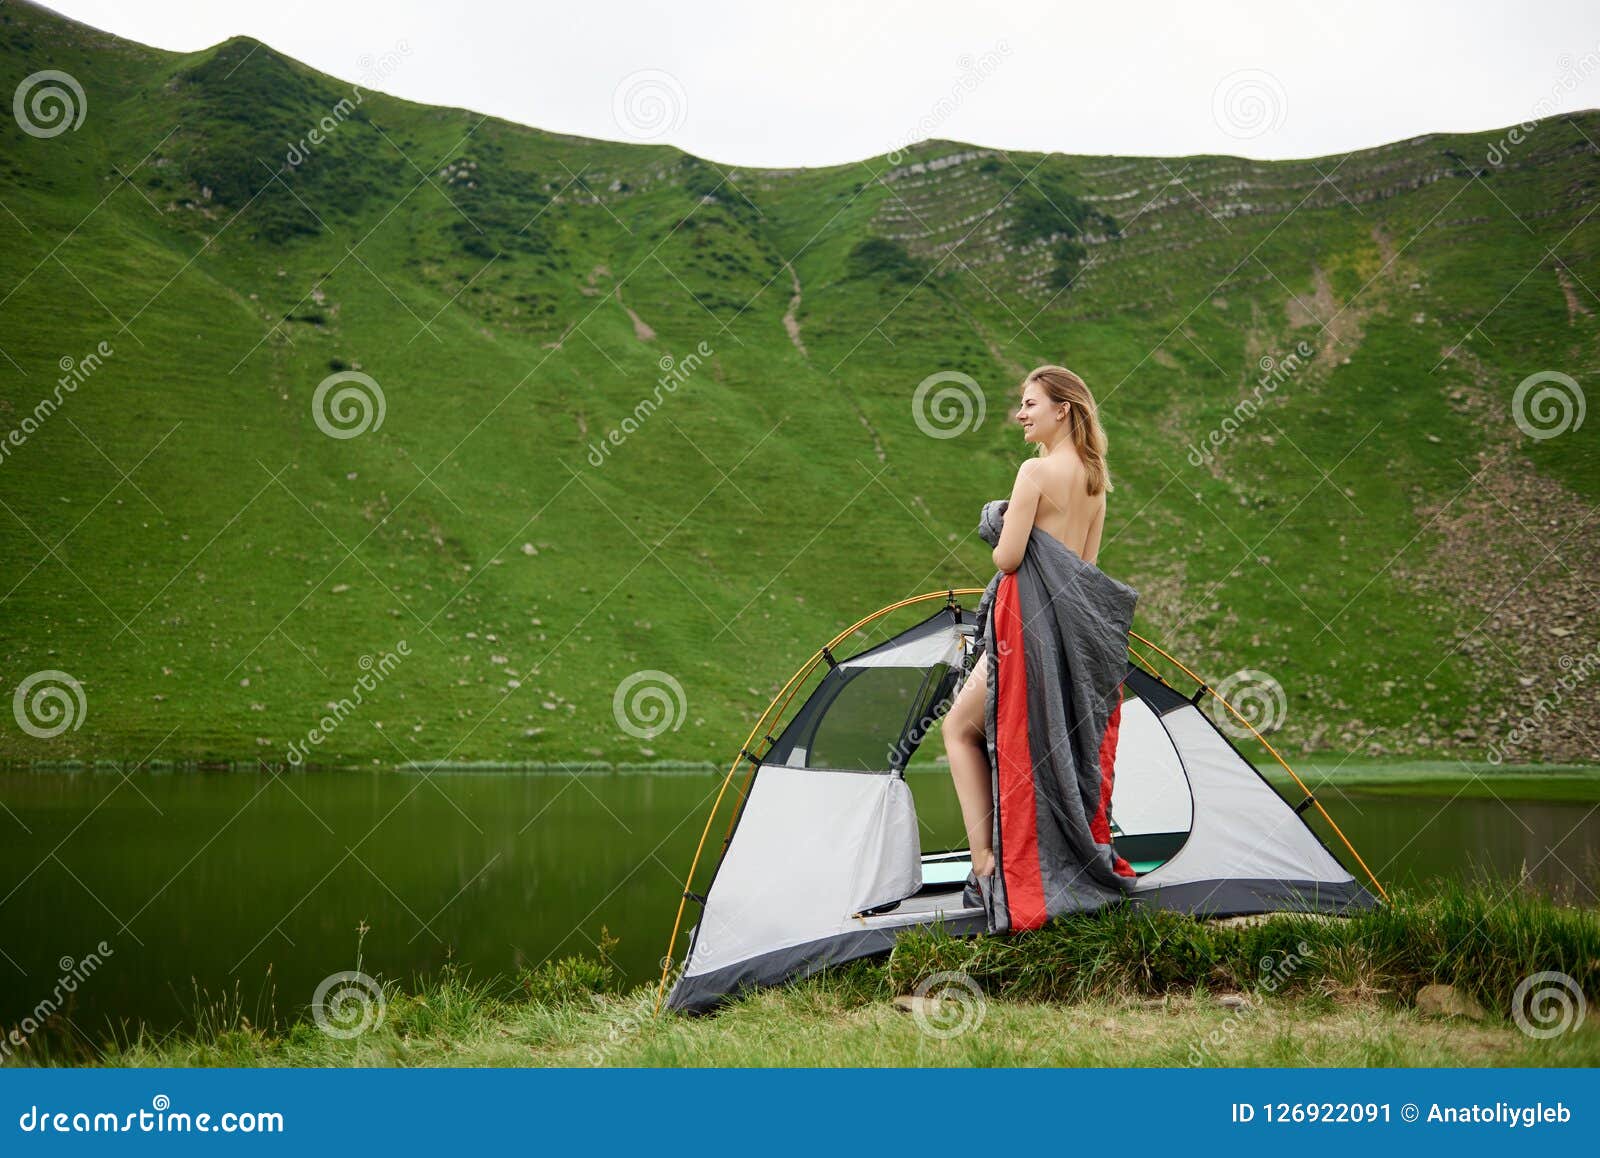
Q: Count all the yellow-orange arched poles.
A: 2